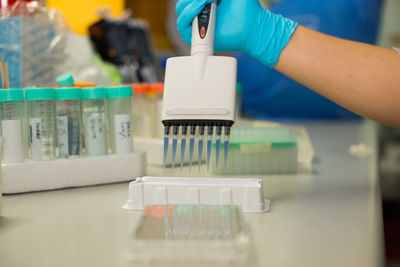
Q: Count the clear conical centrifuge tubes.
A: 5